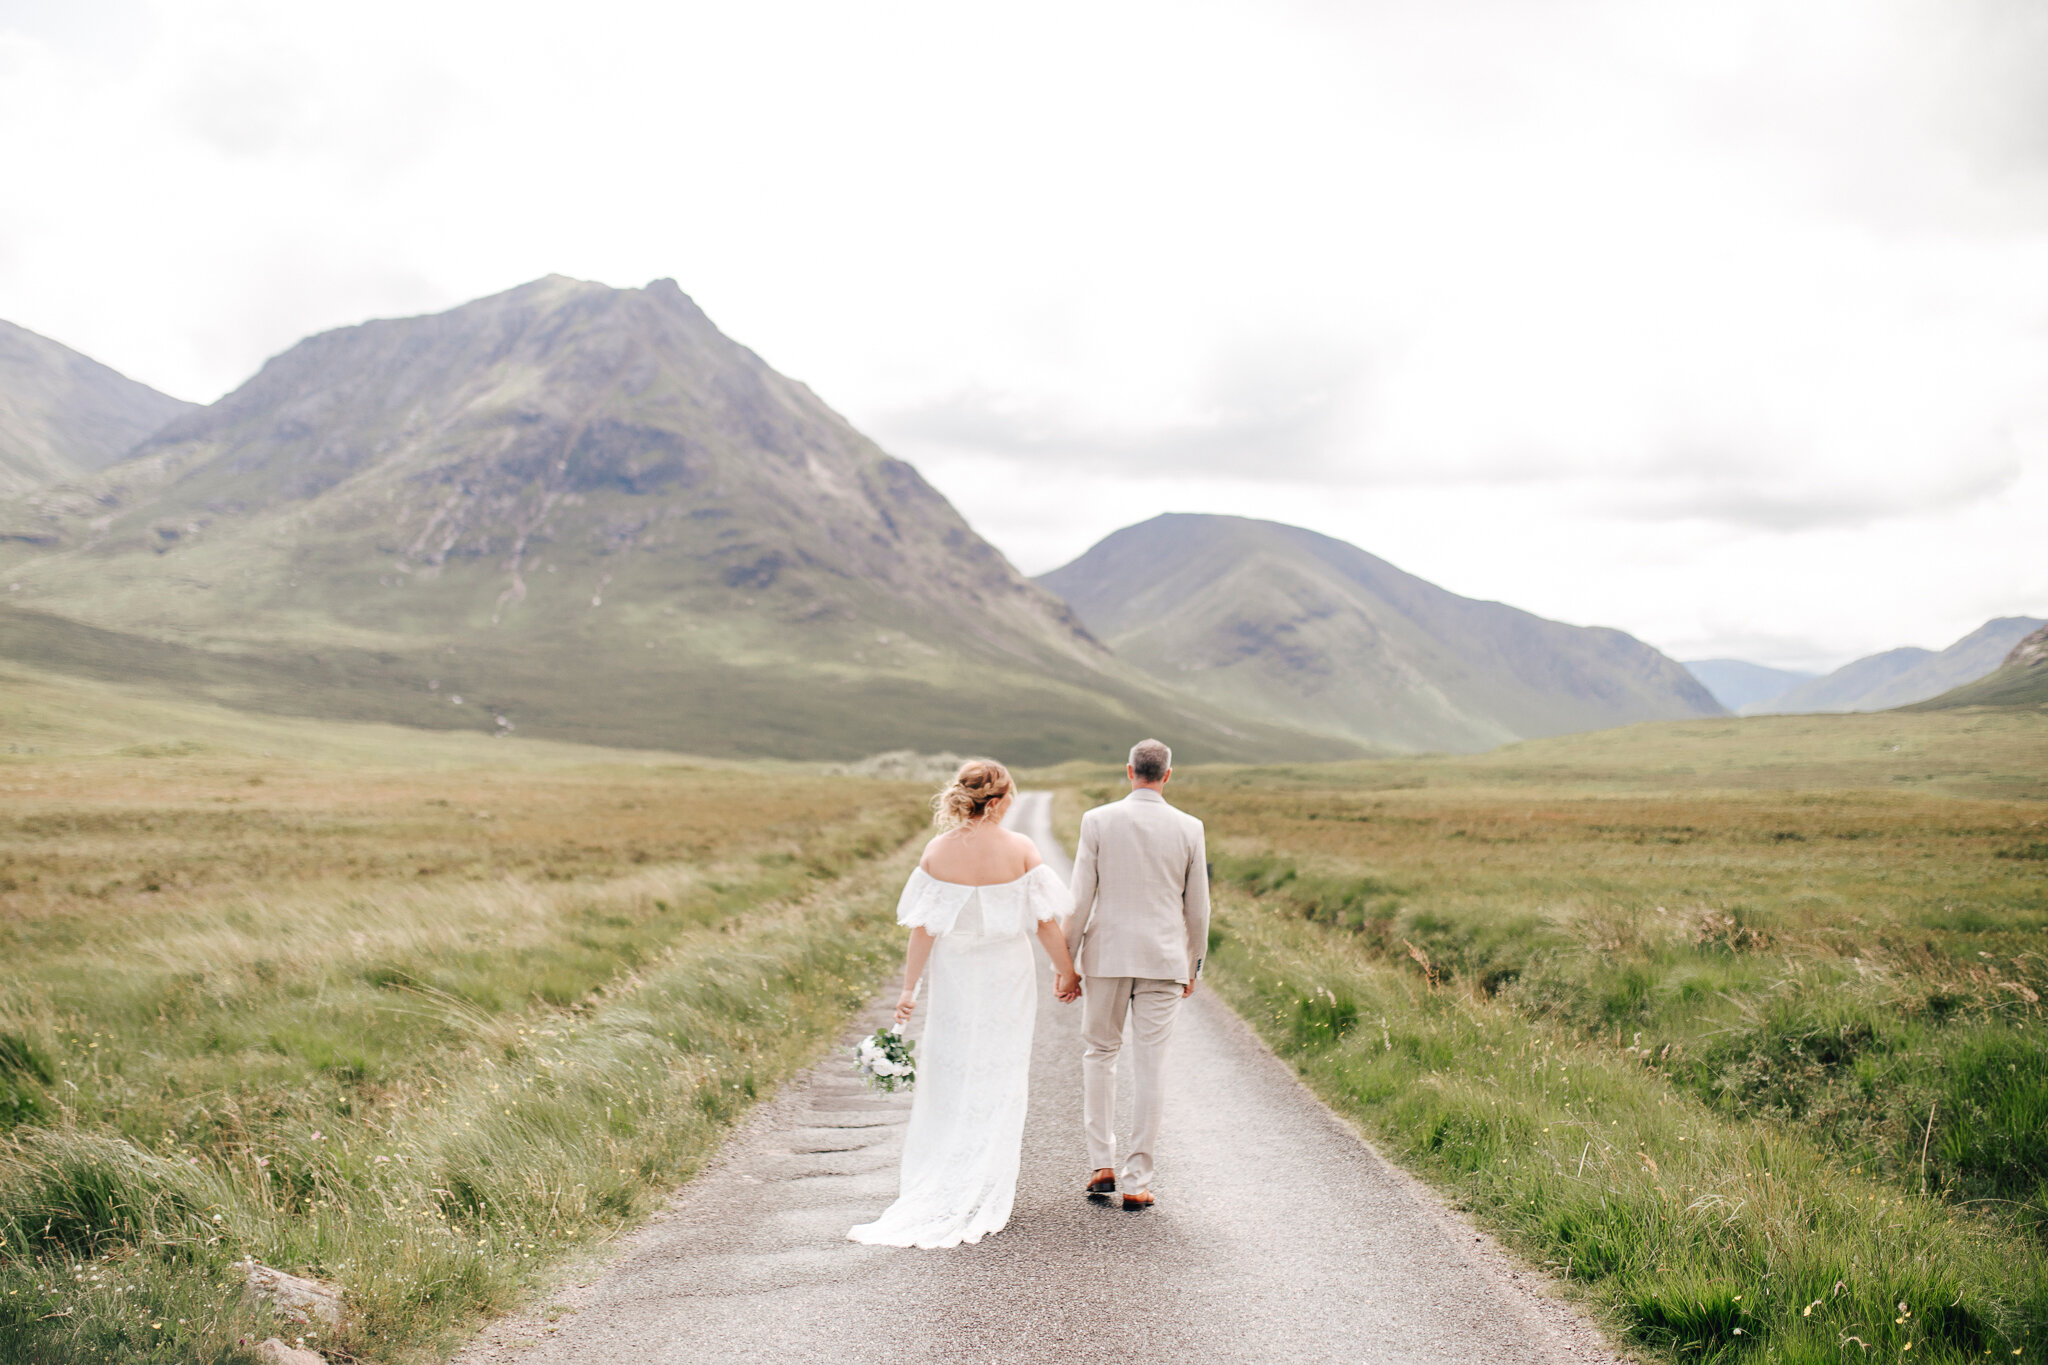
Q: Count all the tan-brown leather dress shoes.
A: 2